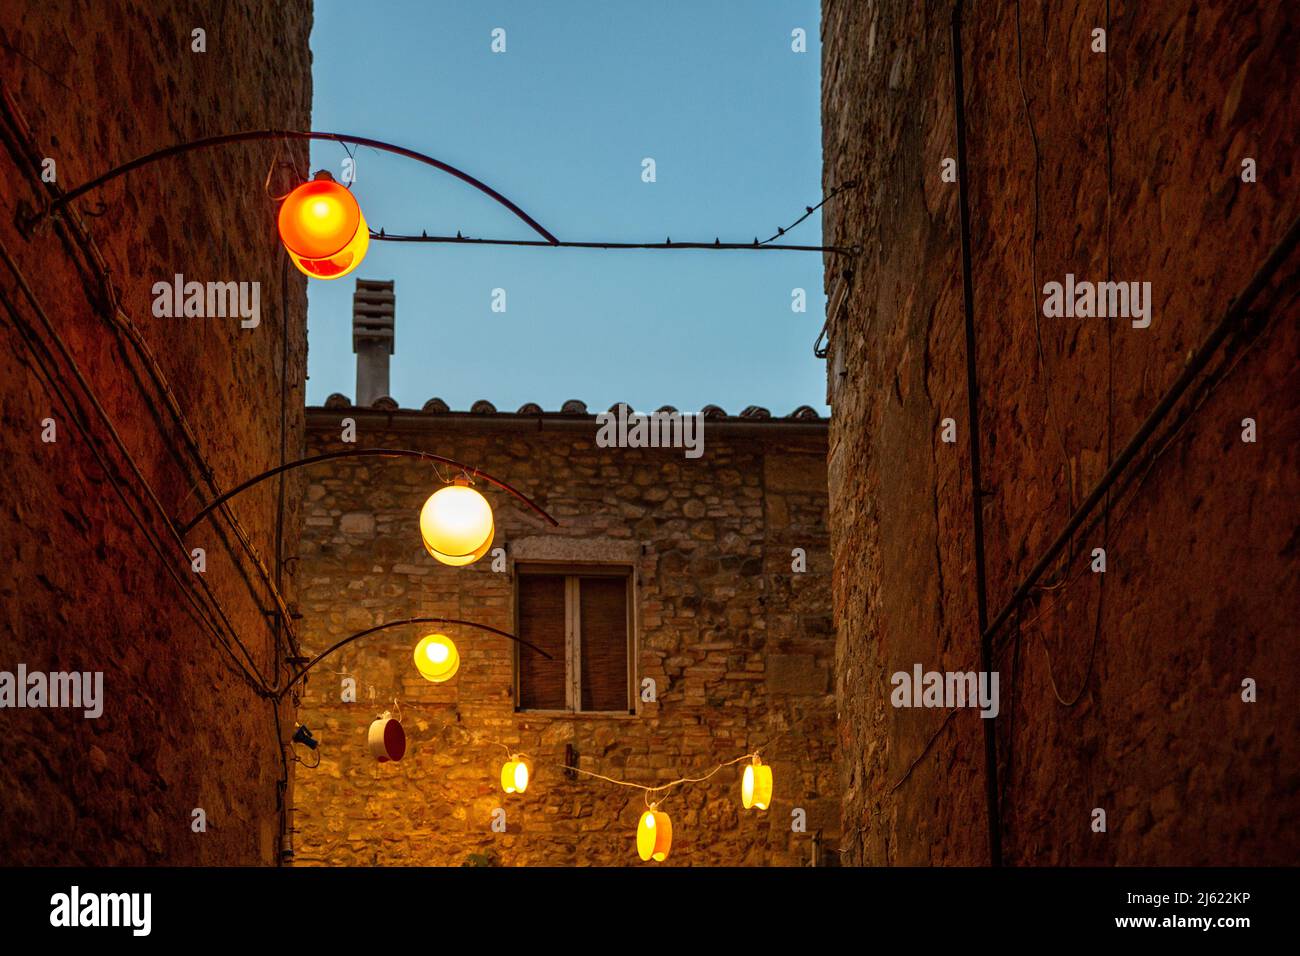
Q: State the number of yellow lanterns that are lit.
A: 5